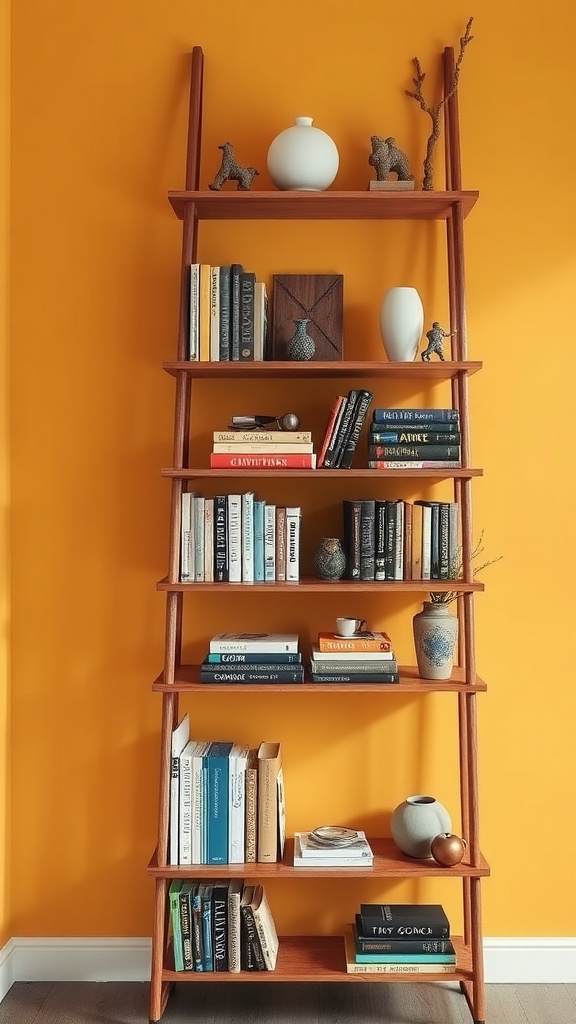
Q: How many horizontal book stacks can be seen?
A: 6